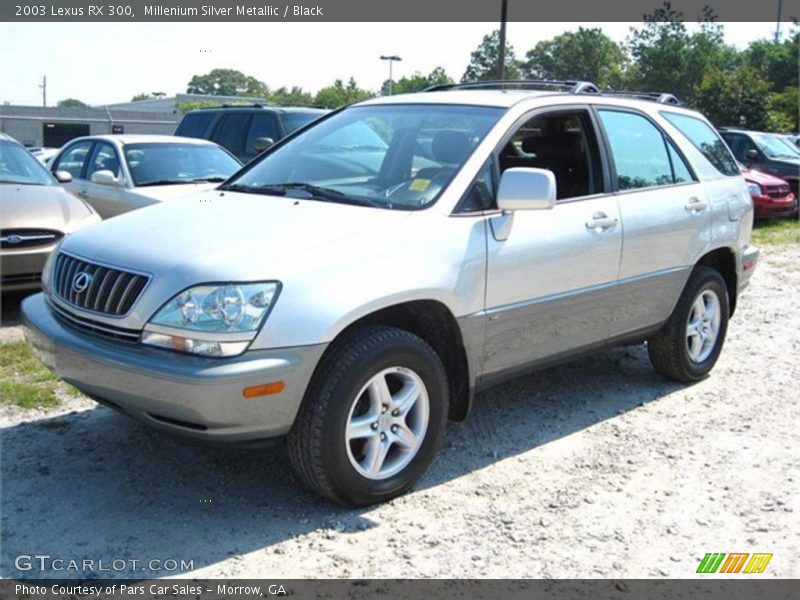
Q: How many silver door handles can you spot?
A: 2